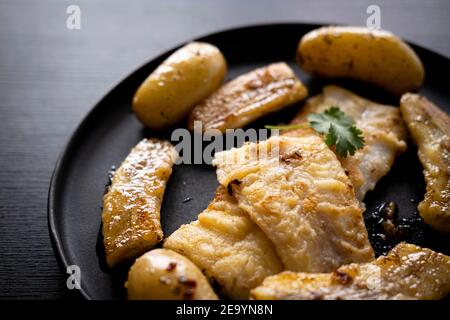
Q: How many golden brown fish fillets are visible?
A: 3